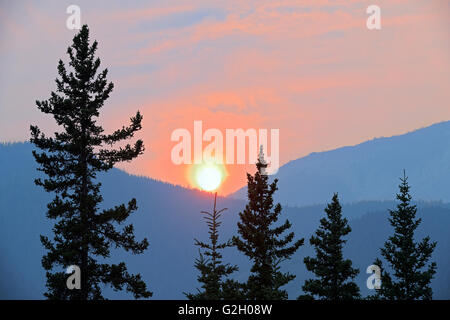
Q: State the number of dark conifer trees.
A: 5